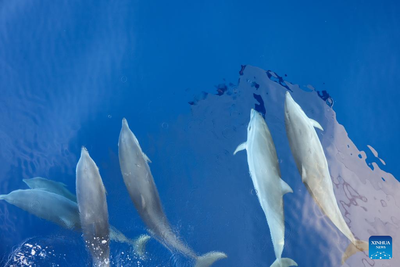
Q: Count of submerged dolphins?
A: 6